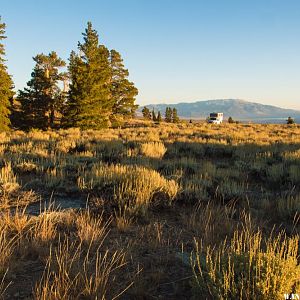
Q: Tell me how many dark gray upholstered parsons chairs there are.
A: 0